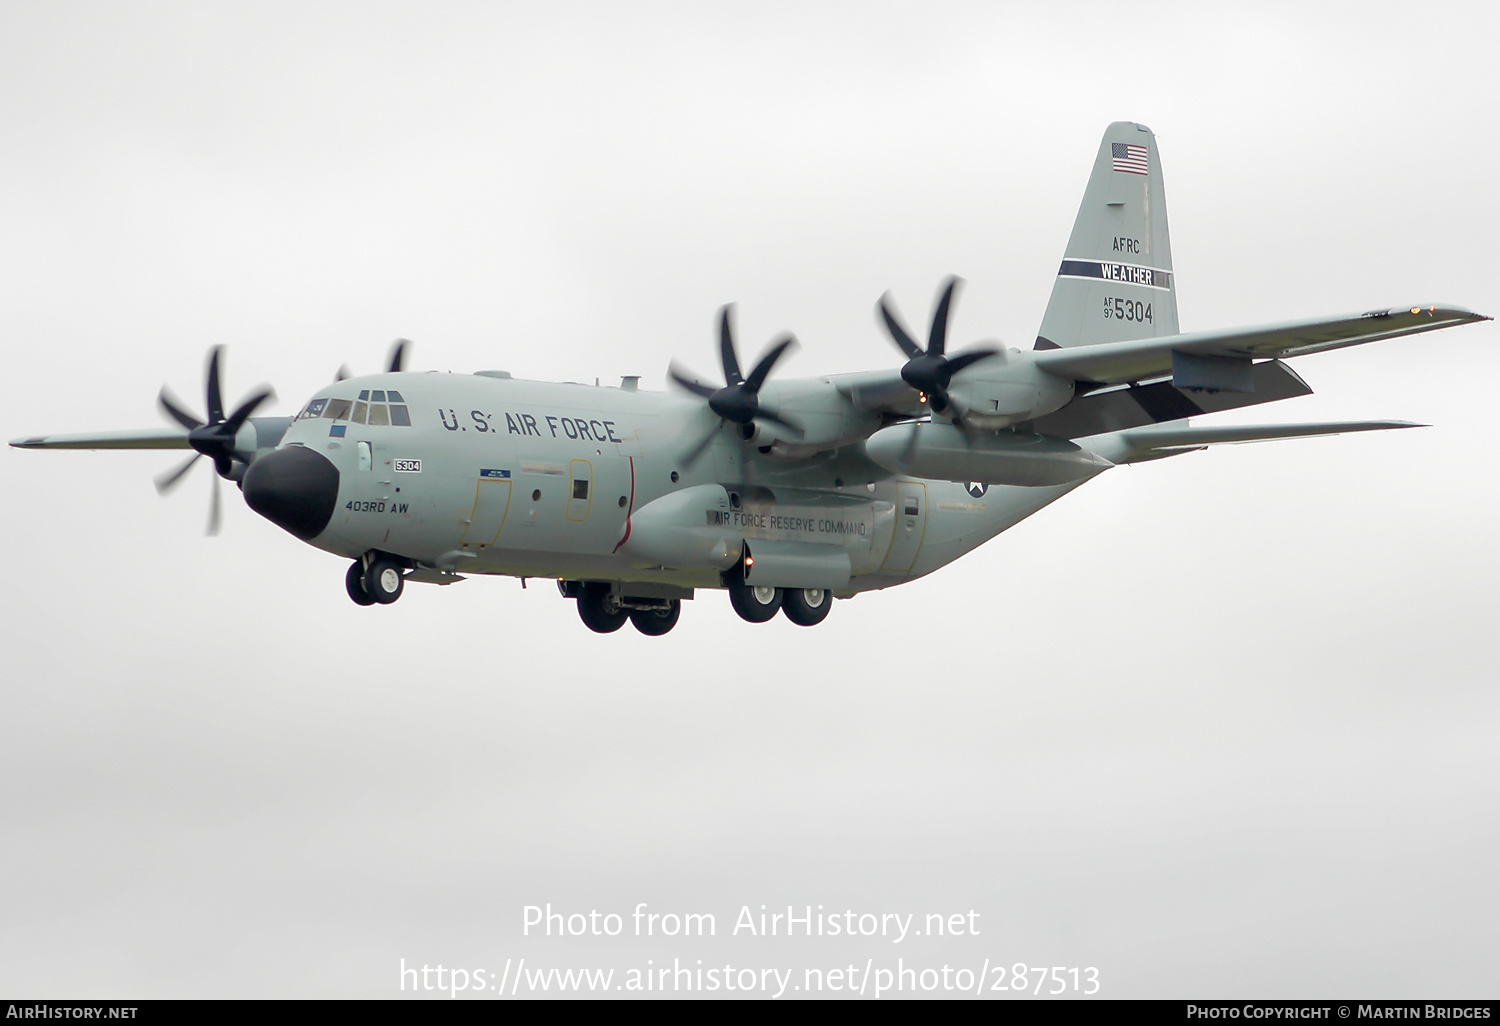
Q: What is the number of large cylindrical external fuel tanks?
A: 1